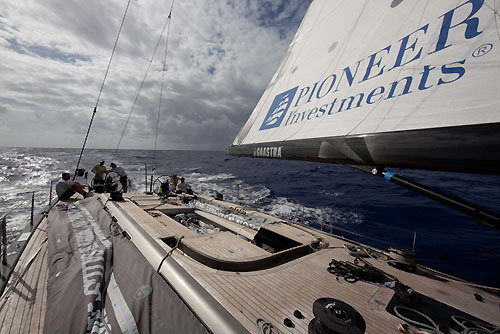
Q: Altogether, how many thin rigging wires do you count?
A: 3